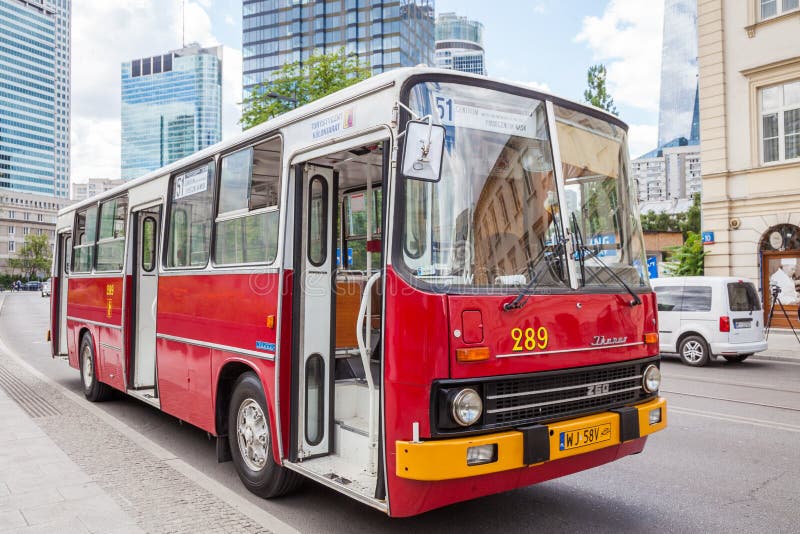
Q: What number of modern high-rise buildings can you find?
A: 5